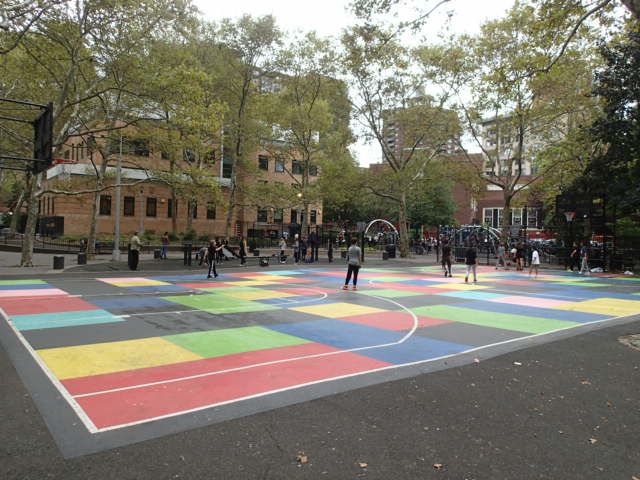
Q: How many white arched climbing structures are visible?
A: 2